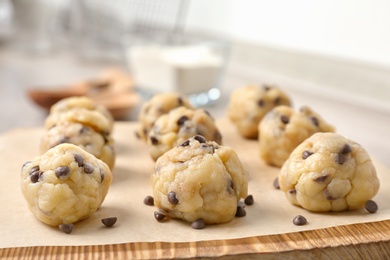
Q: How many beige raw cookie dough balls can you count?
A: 9